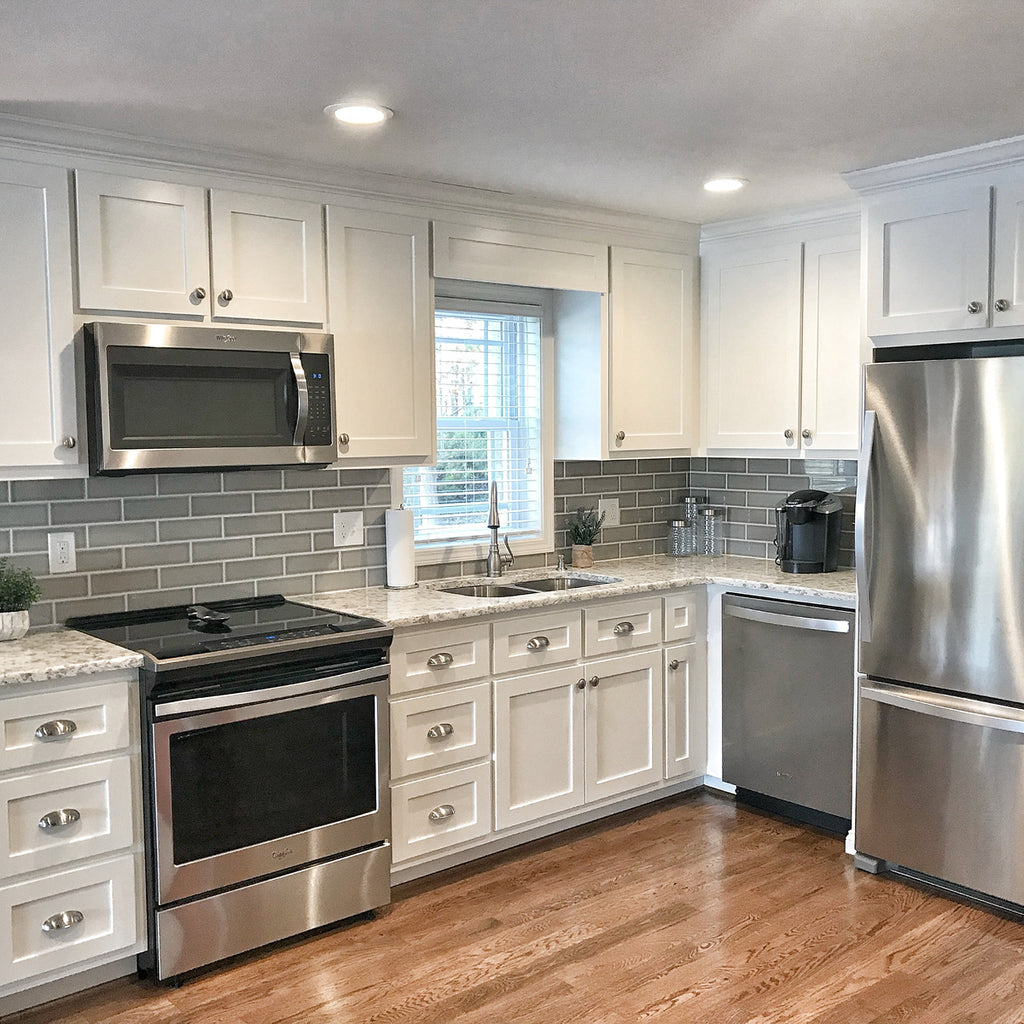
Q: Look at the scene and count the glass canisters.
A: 3